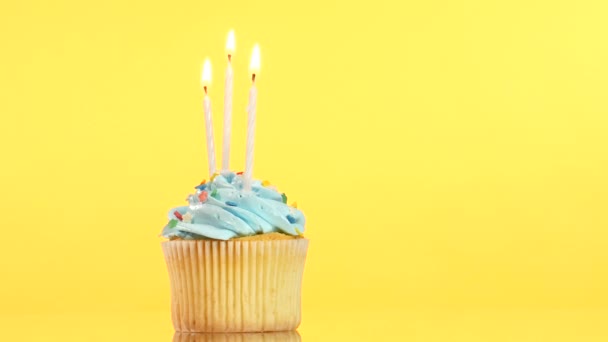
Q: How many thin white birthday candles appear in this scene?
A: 3